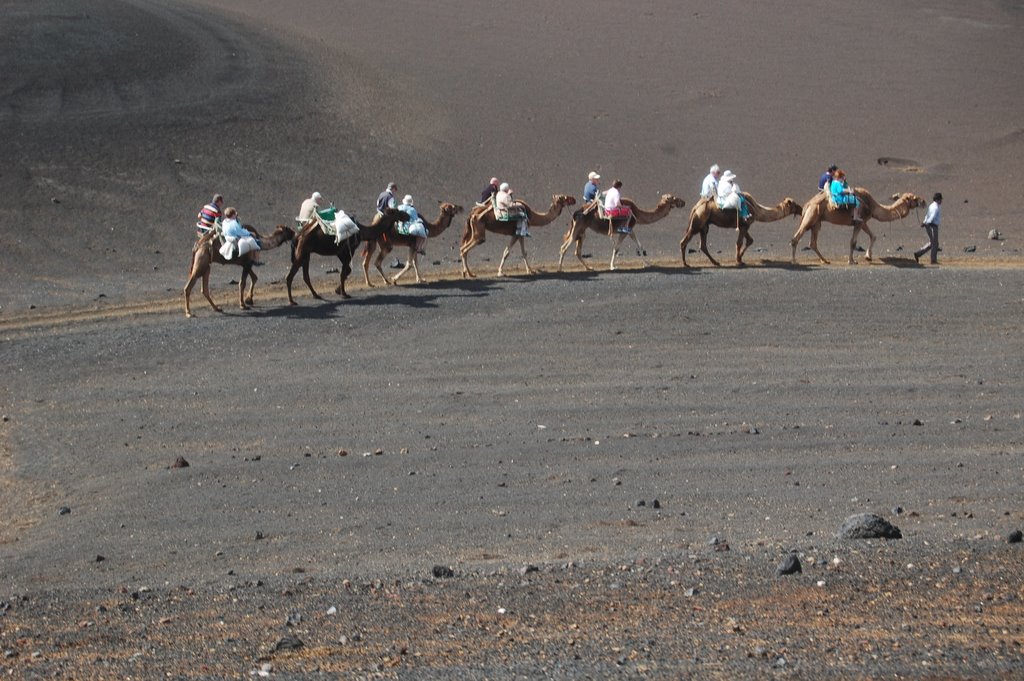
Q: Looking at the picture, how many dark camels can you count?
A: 1